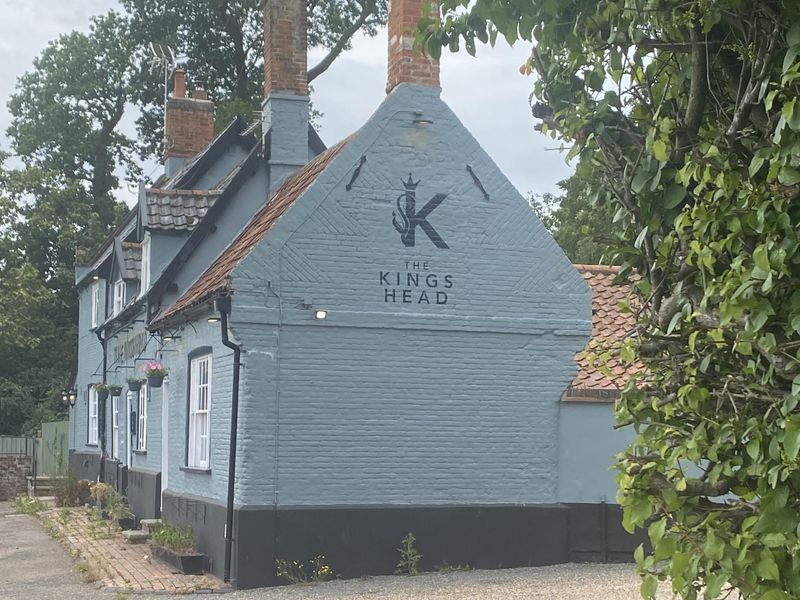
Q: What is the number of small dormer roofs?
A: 2